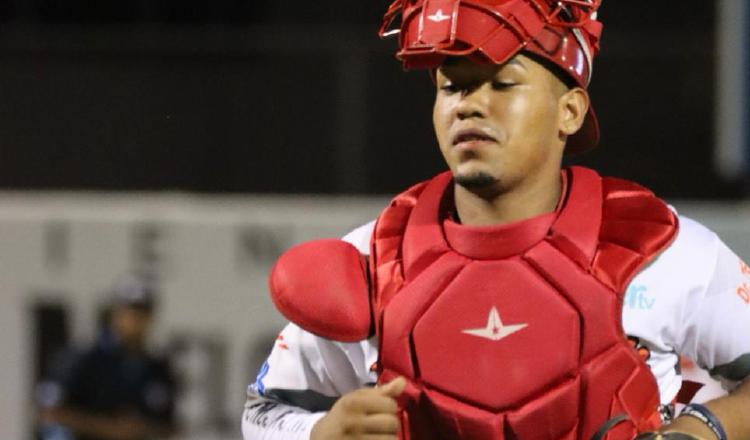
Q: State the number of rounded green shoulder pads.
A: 0